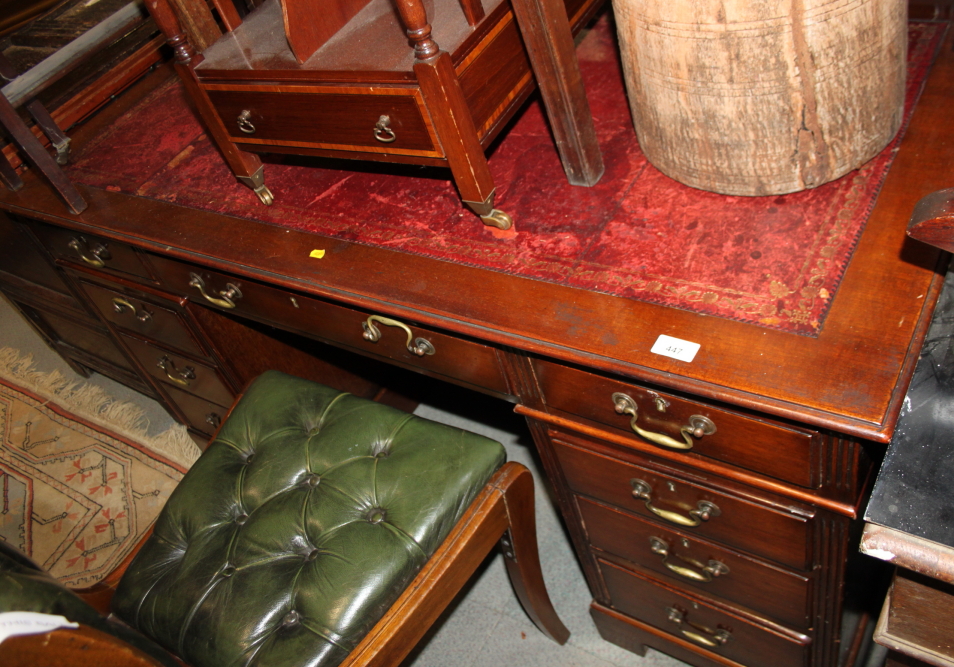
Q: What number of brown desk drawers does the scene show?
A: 9